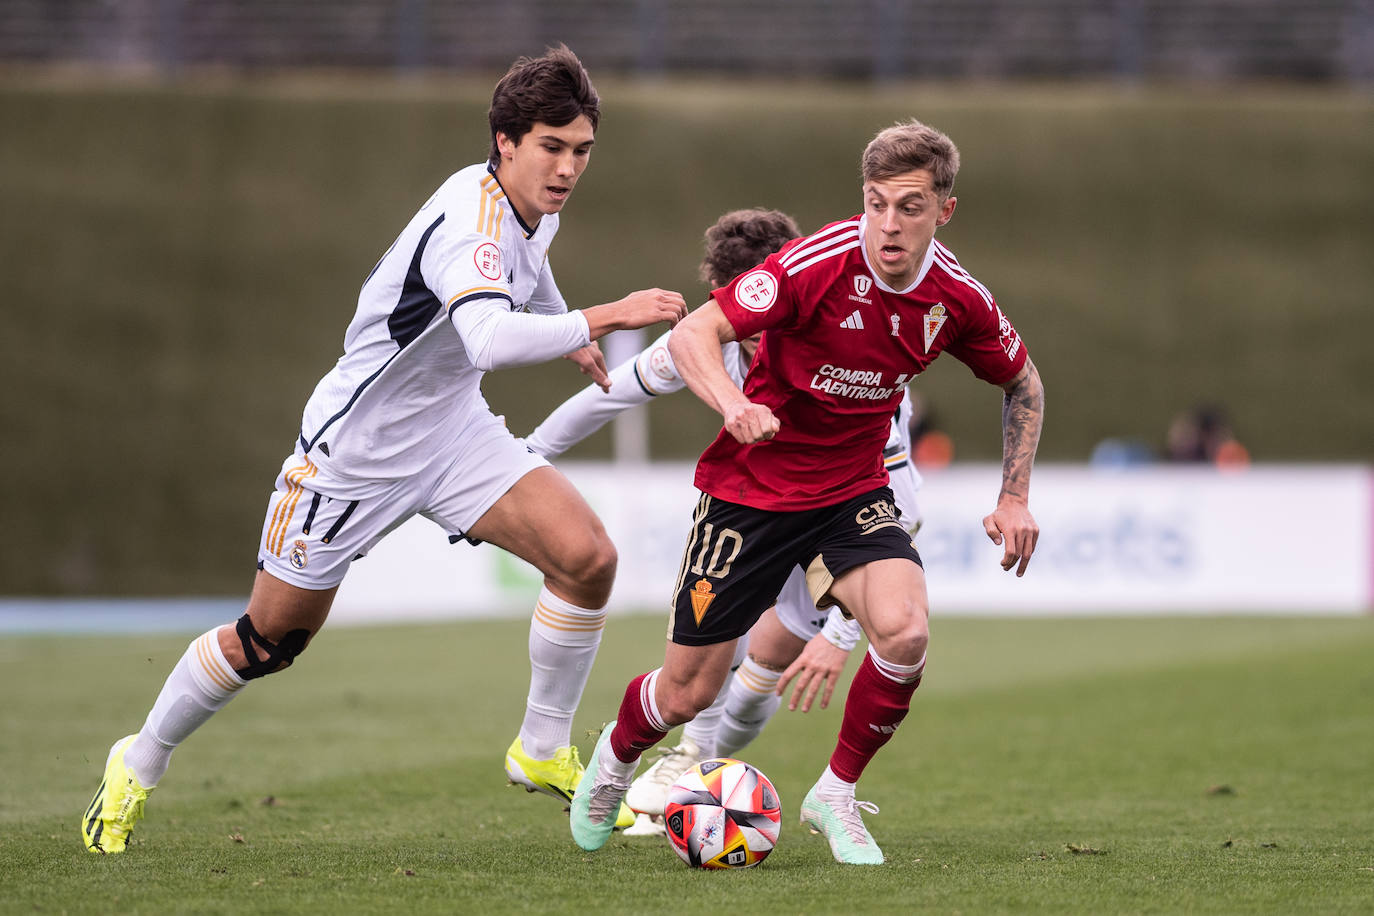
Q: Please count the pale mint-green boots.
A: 2